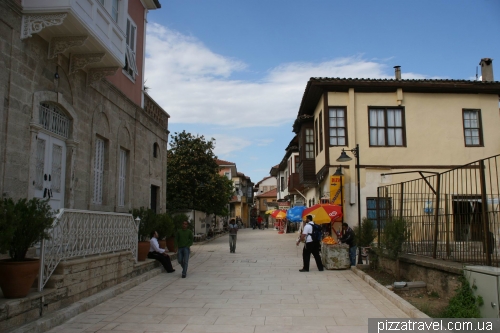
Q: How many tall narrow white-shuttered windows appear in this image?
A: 2